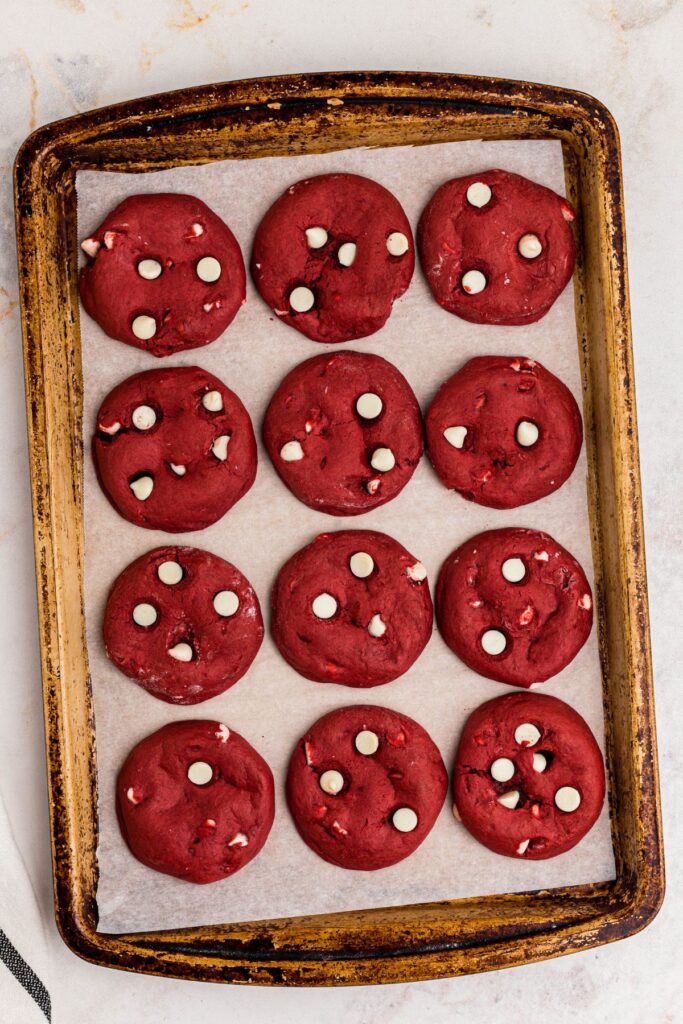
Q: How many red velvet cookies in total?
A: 12